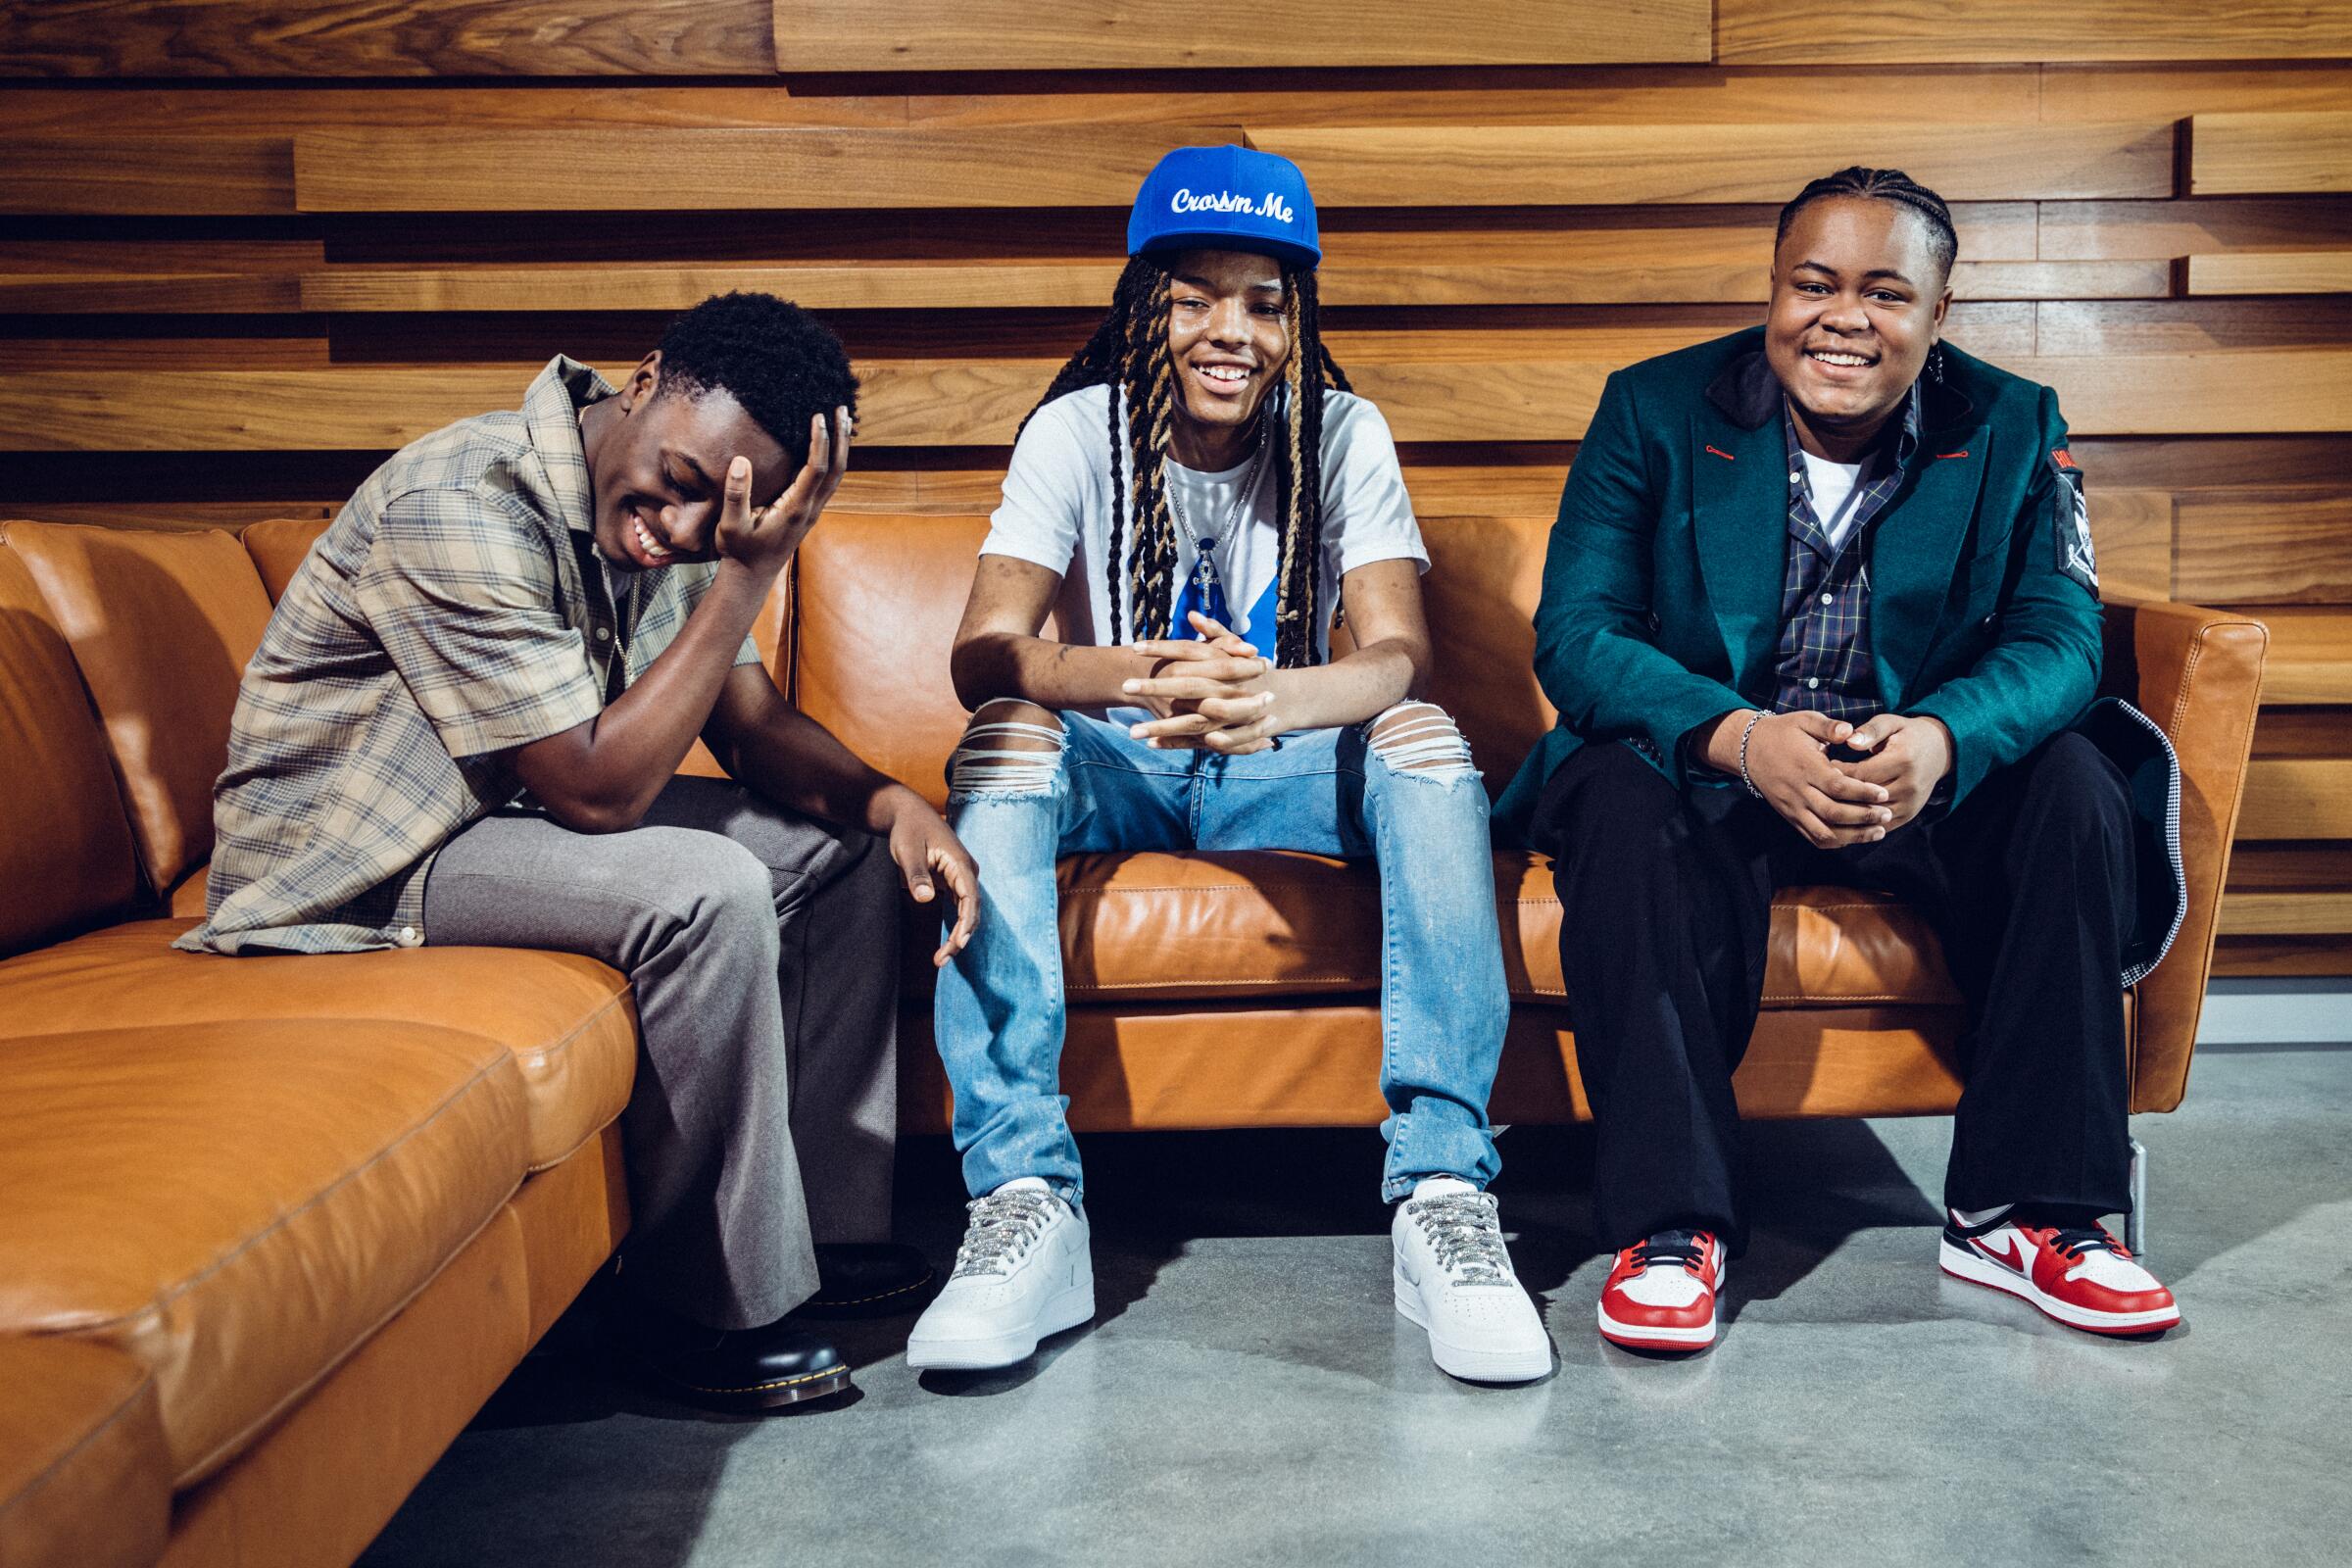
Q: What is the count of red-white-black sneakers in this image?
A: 2